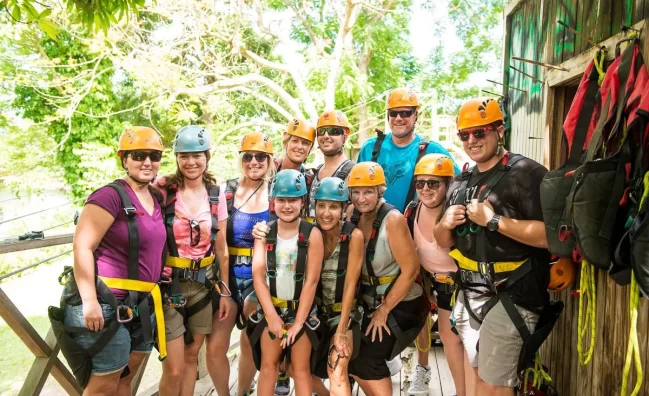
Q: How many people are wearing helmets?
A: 11